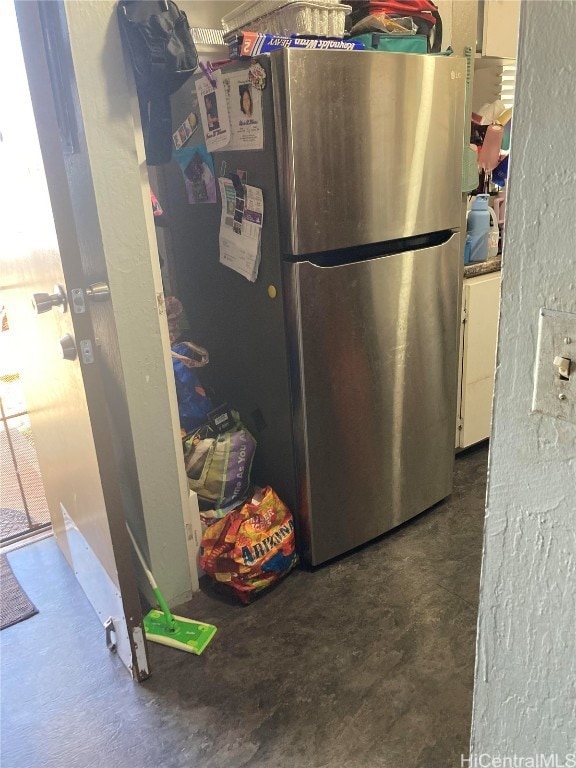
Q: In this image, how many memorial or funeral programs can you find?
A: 2